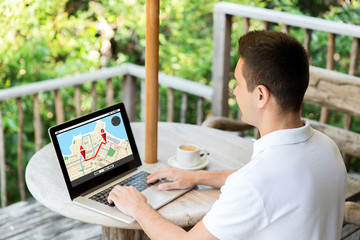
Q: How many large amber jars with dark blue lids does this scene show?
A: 0